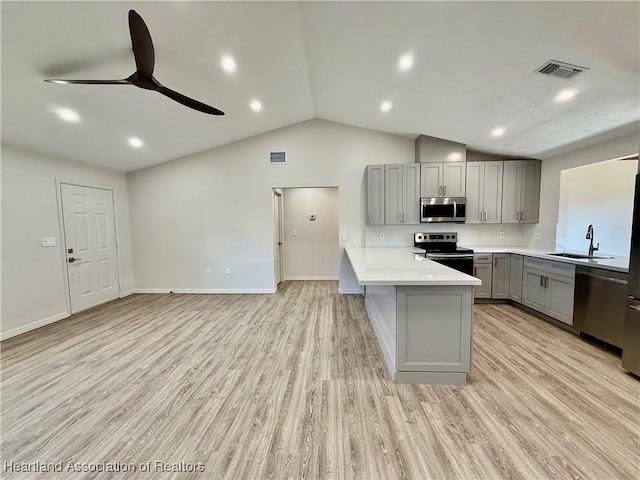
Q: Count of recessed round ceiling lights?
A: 8